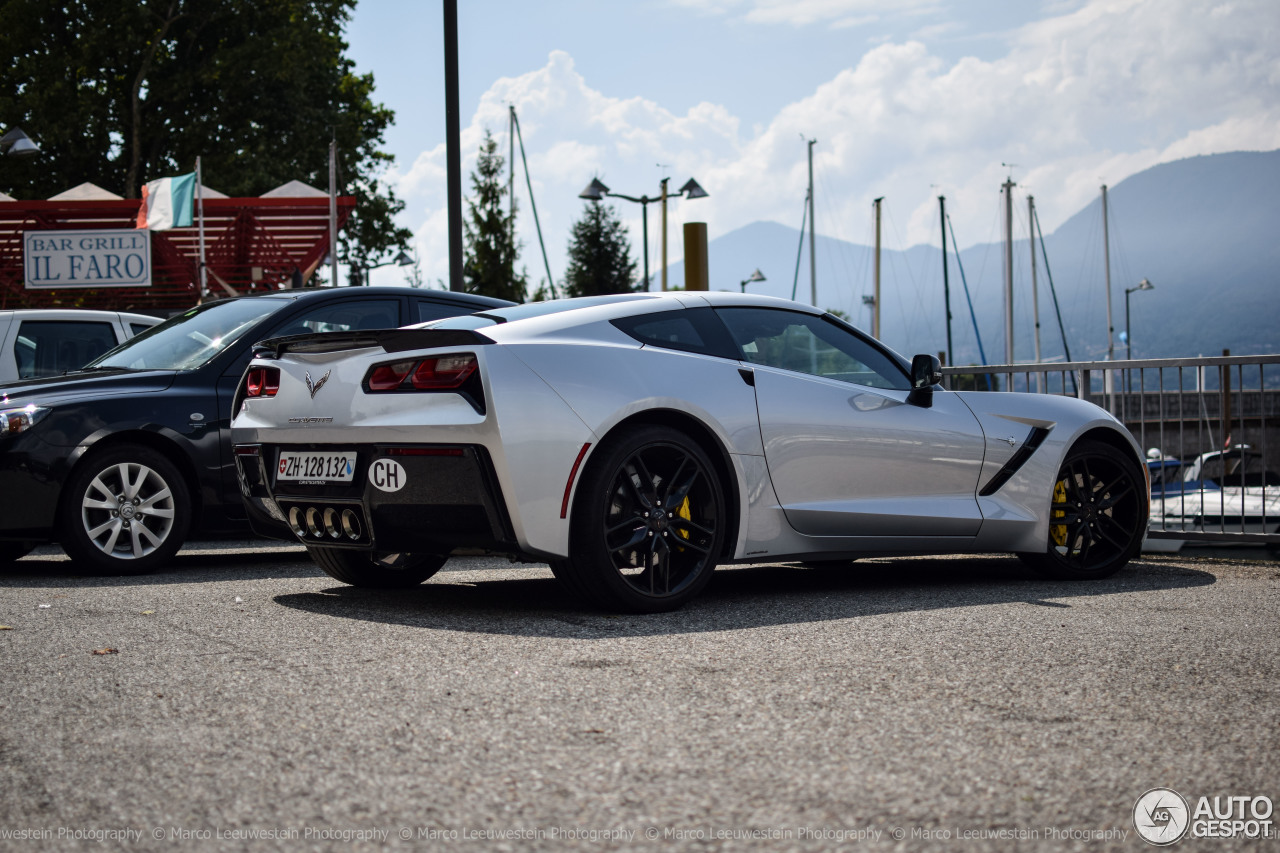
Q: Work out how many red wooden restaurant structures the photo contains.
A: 1